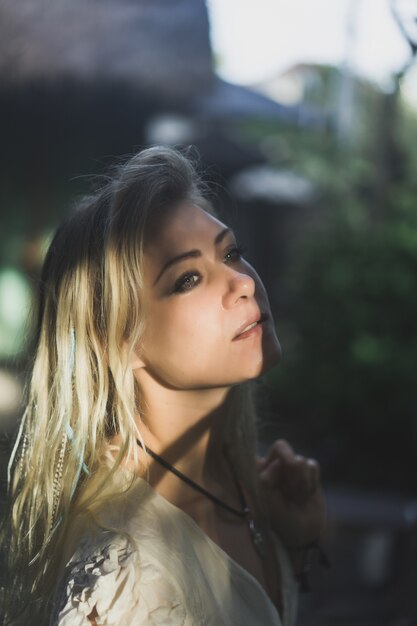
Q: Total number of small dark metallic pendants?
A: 1